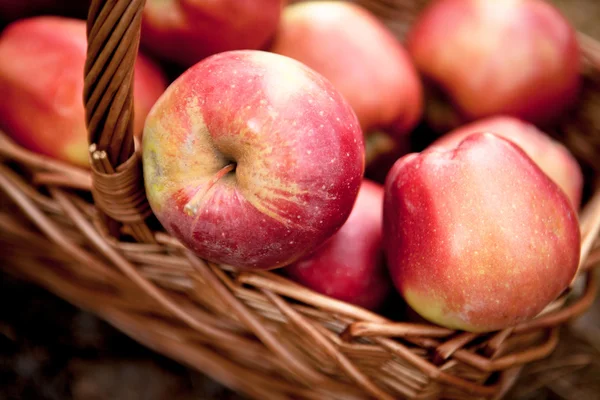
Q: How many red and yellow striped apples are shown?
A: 8